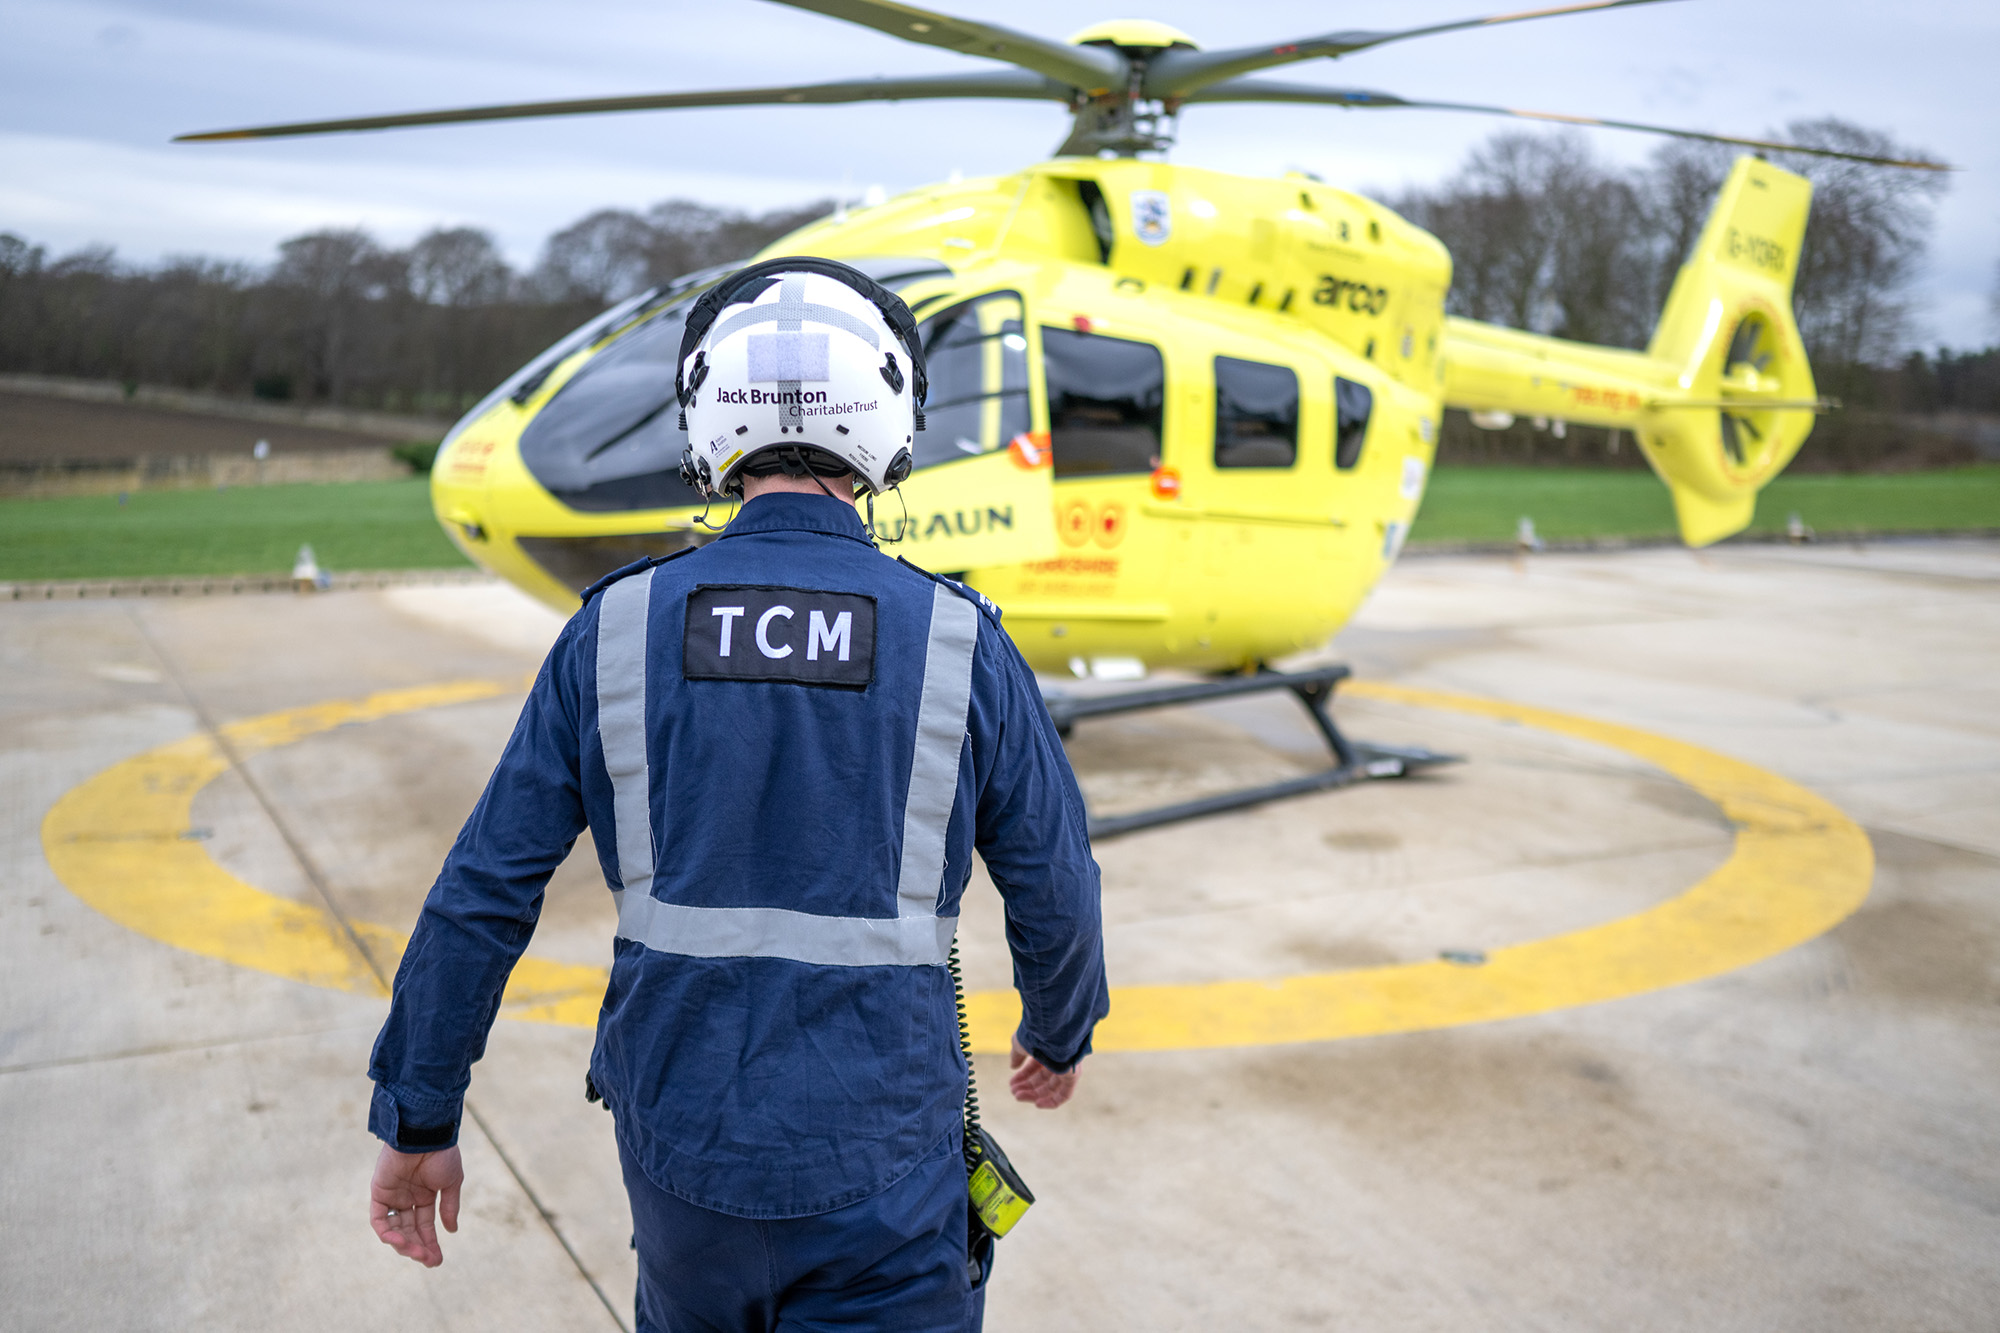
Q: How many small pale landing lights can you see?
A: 3